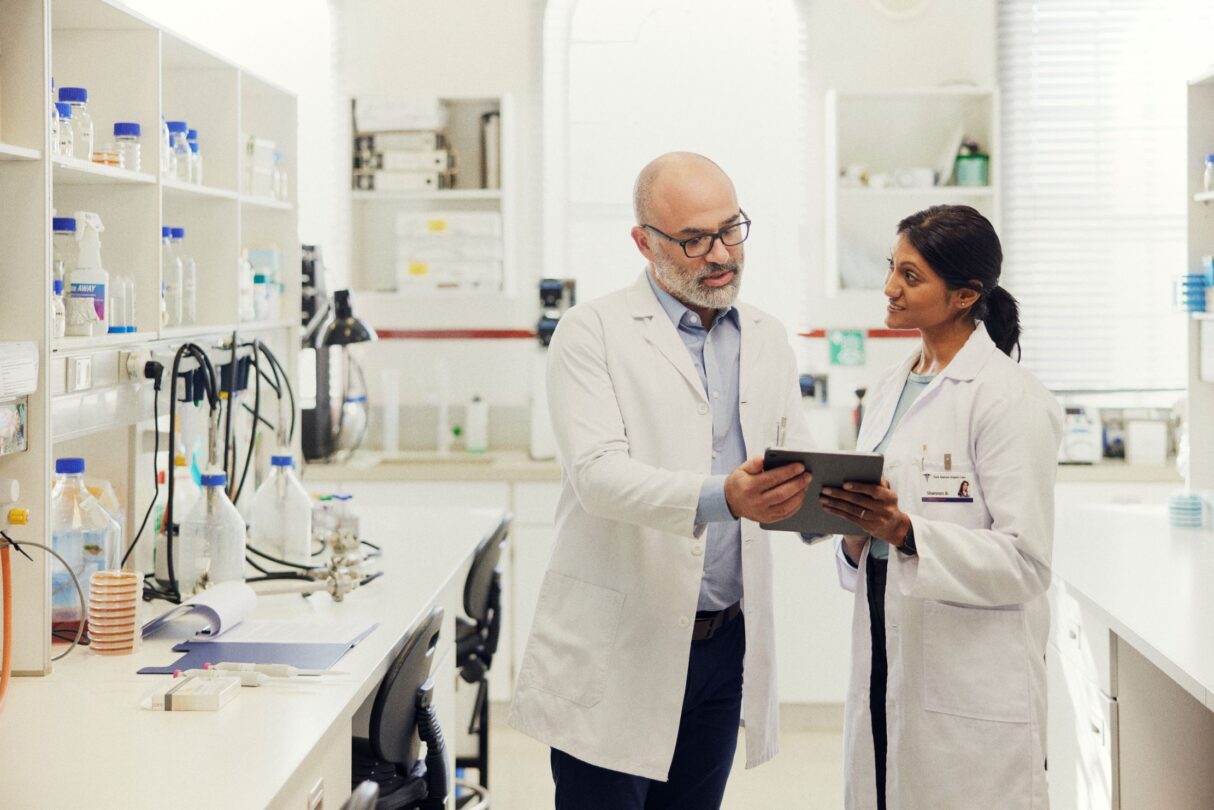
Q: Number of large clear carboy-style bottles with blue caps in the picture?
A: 3